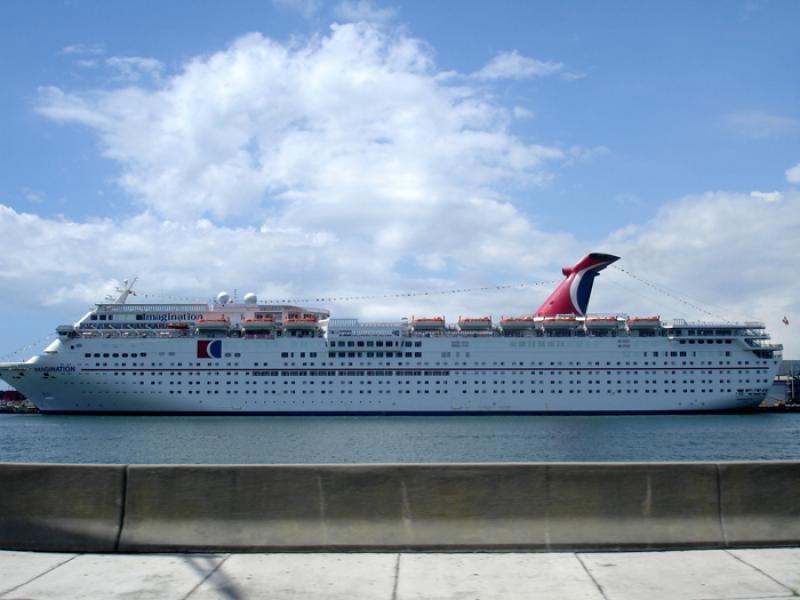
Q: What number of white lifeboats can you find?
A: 9